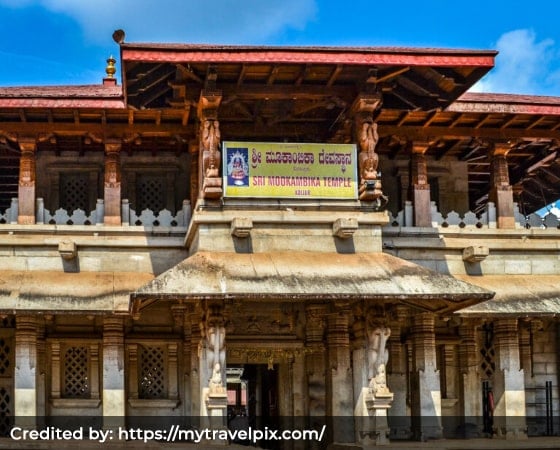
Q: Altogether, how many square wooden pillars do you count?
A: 4